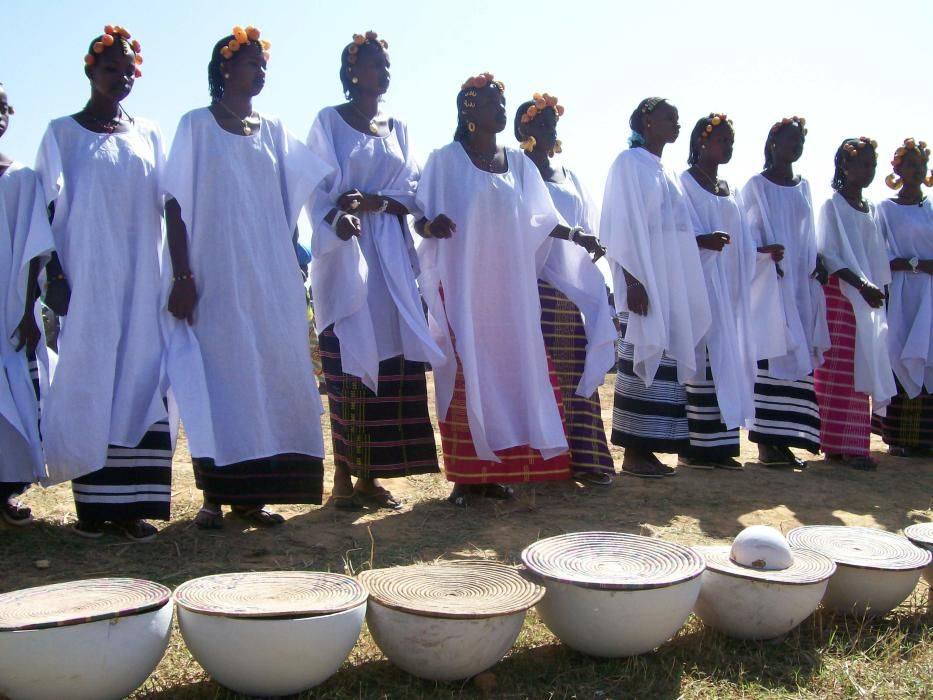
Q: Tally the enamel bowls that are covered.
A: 7